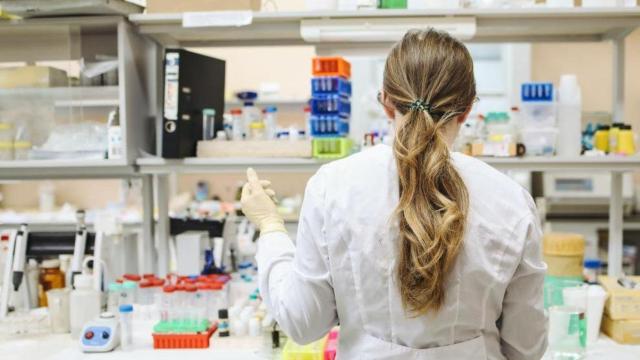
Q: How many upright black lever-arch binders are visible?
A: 1